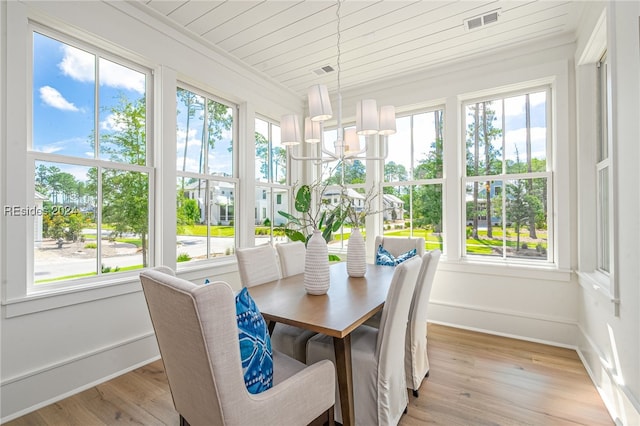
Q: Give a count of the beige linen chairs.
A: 6